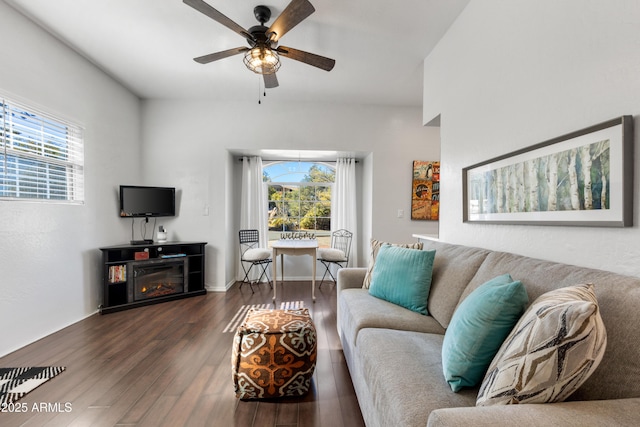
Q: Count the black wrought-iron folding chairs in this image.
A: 2